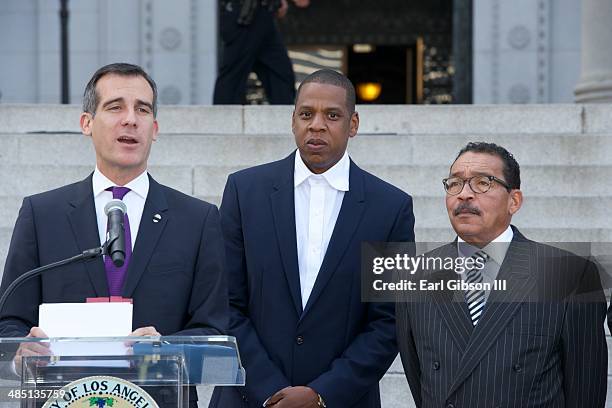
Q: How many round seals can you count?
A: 1